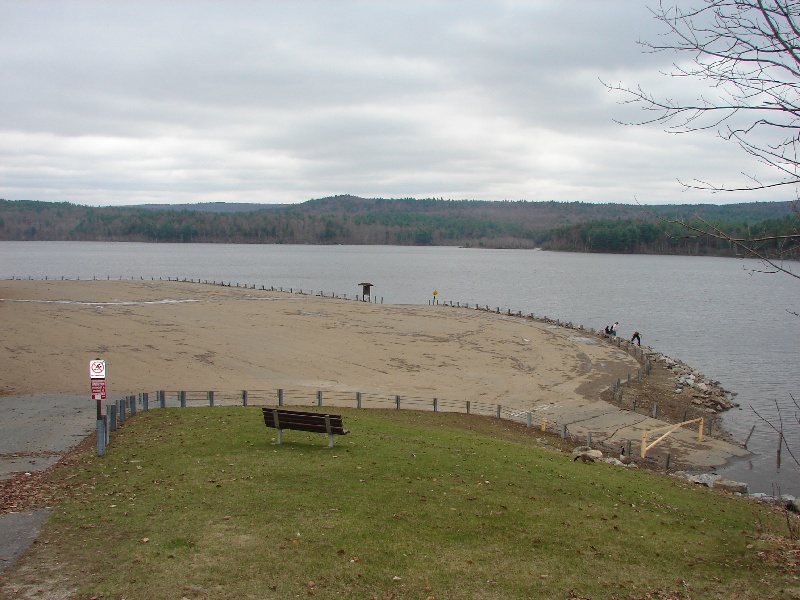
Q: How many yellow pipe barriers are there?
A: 1